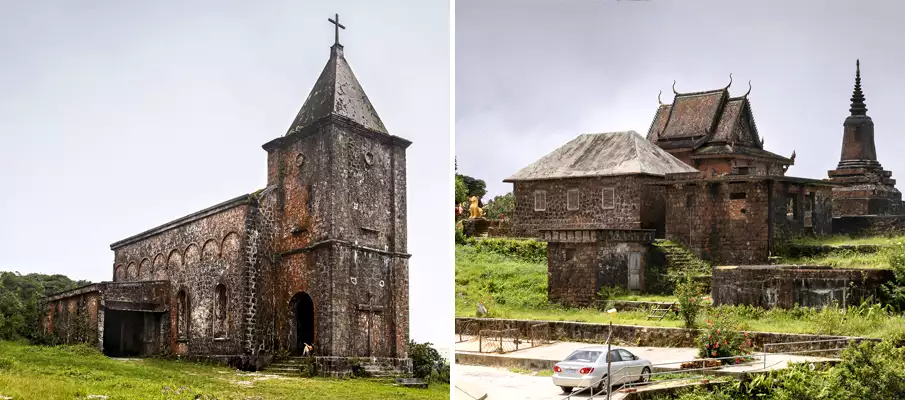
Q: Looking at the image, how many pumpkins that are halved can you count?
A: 0